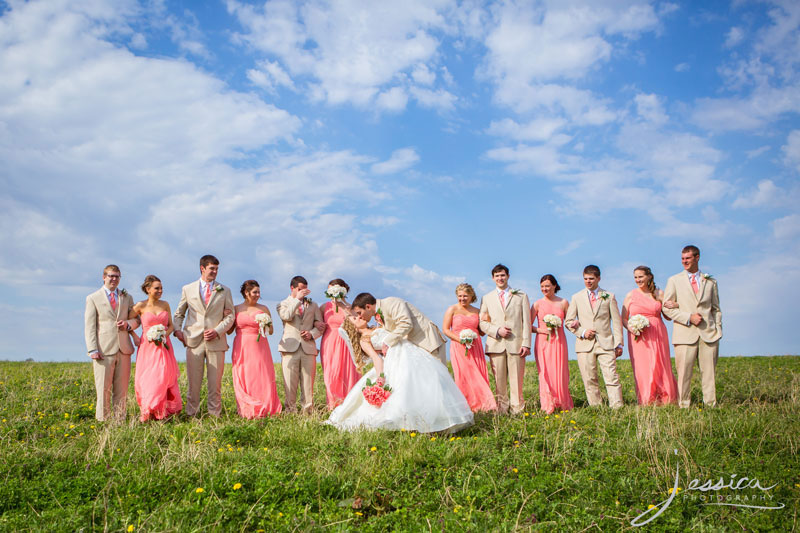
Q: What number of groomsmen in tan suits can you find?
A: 6